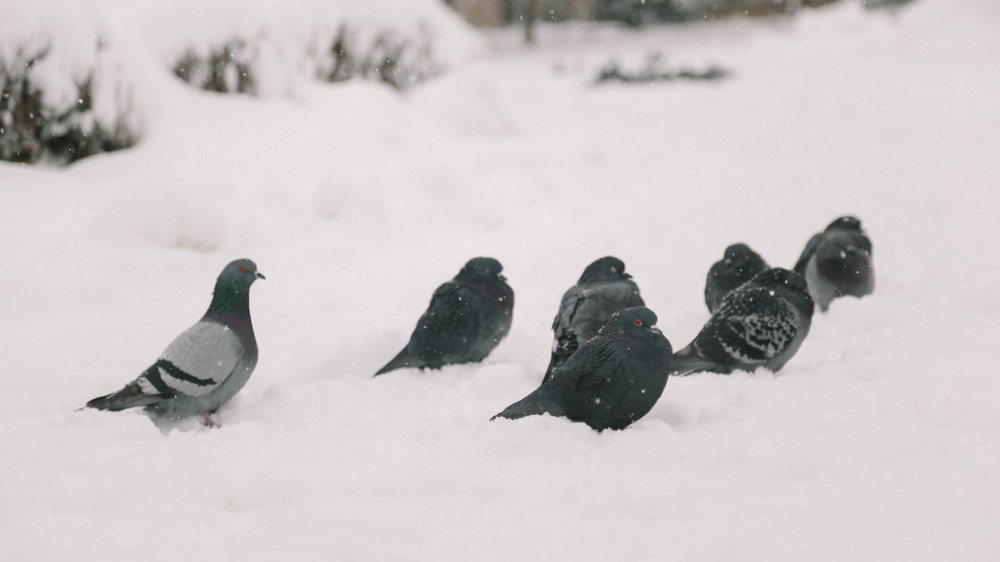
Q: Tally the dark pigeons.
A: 6